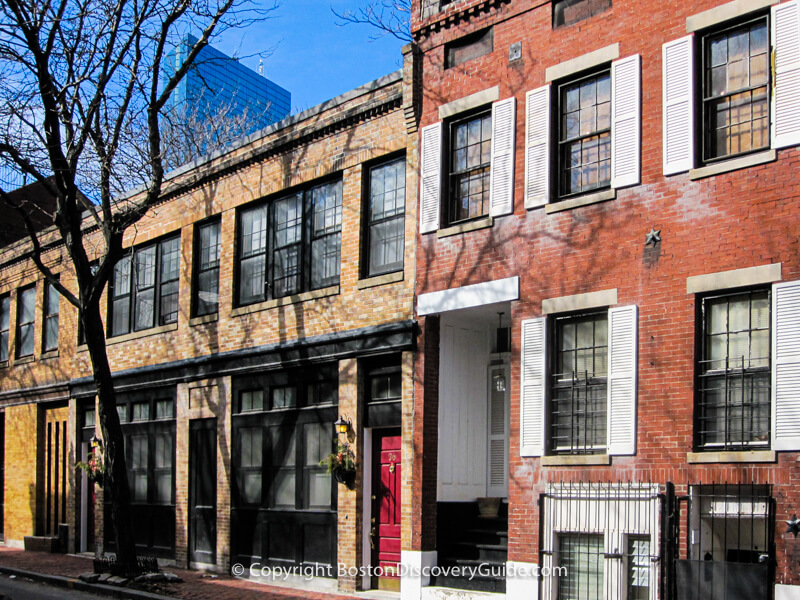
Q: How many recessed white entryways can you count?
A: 1